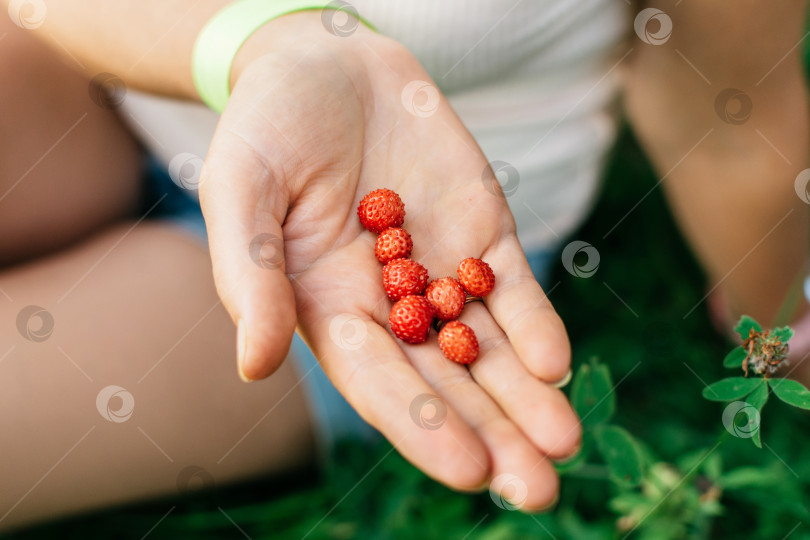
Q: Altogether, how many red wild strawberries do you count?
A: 7